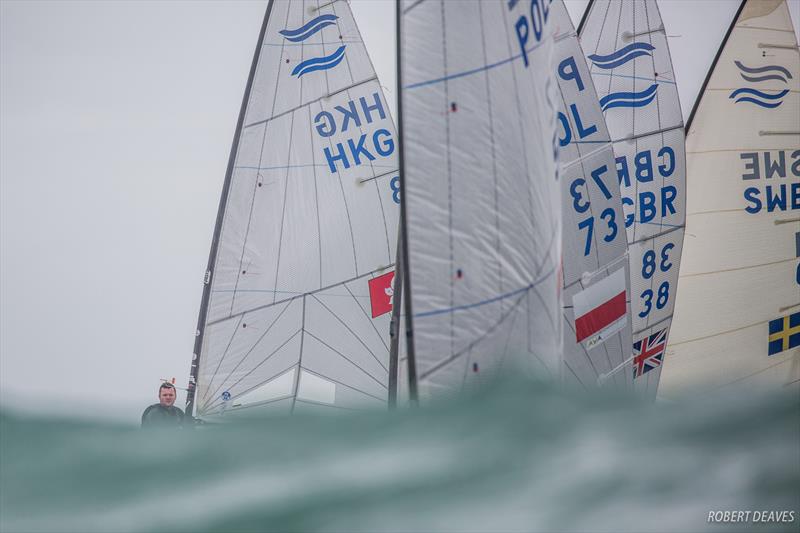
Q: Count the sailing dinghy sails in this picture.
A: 5